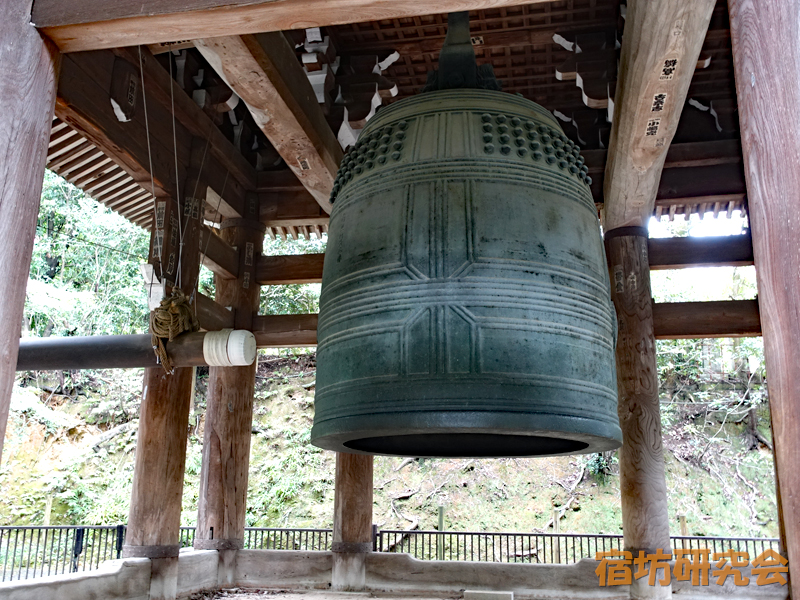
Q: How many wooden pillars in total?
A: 6